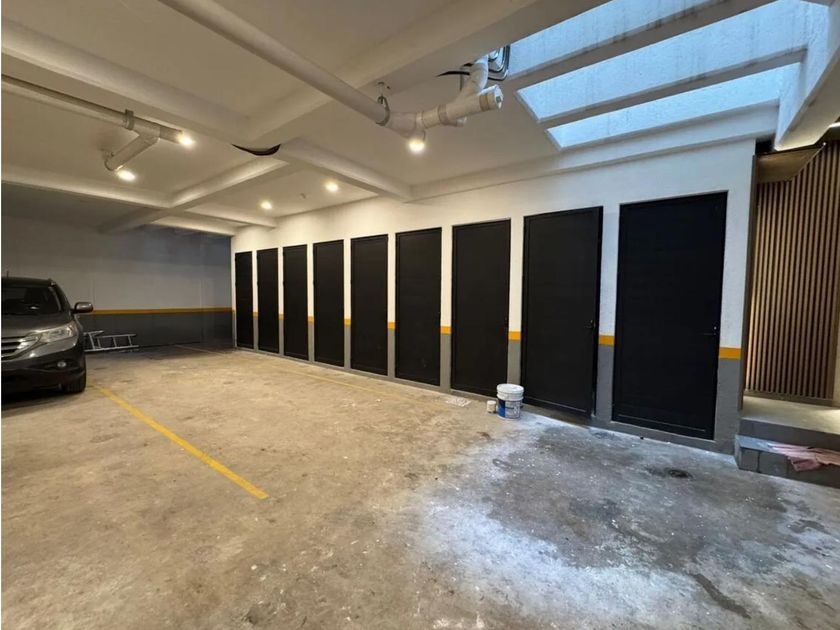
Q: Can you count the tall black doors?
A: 9